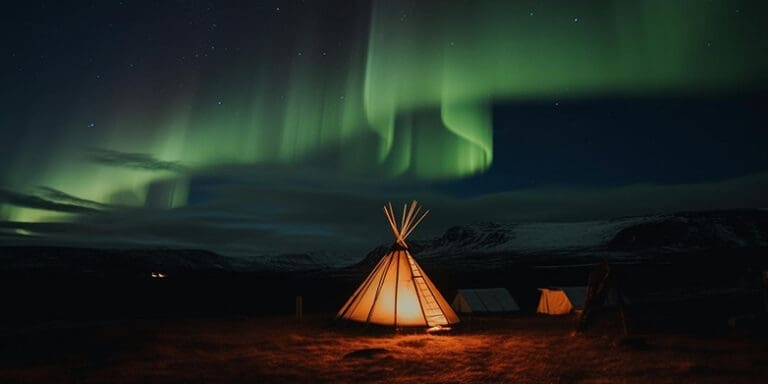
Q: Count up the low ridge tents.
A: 2